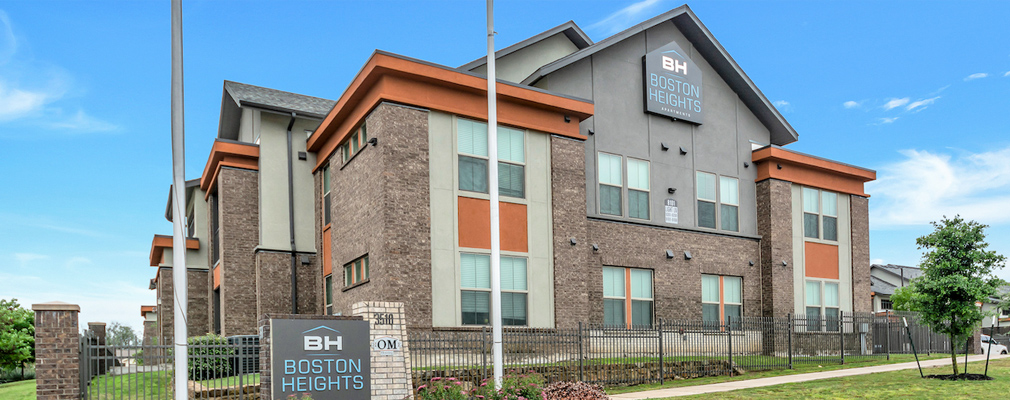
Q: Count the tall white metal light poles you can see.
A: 2